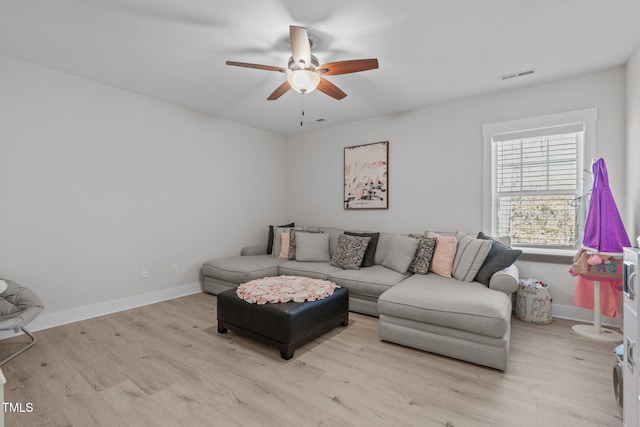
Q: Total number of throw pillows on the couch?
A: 12